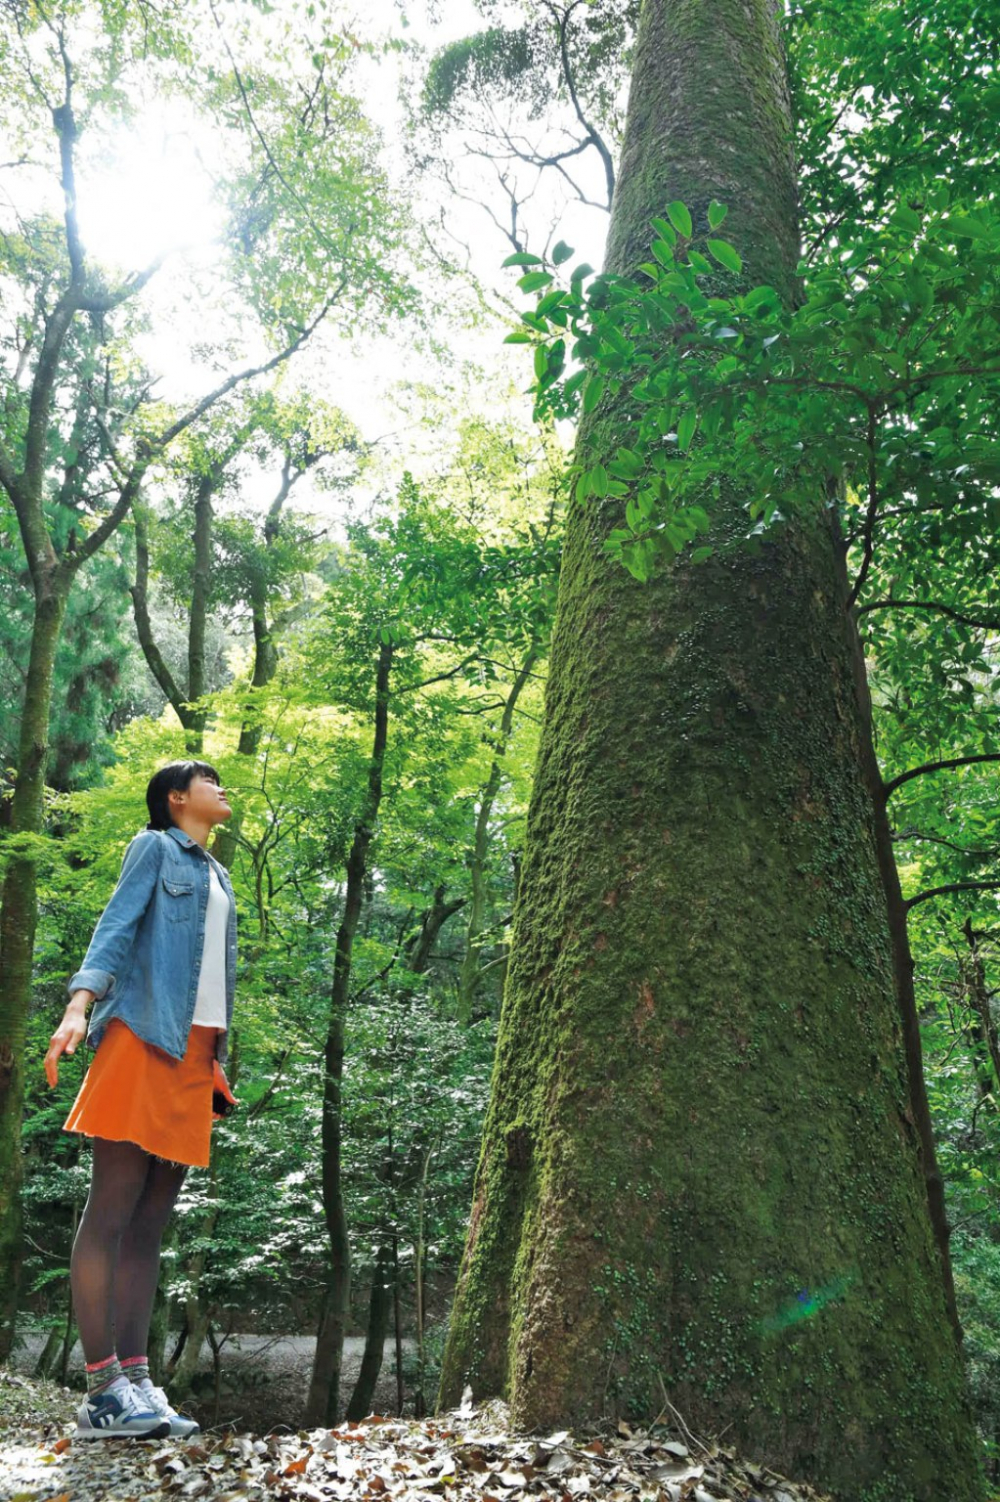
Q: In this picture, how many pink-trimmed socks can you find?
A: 2